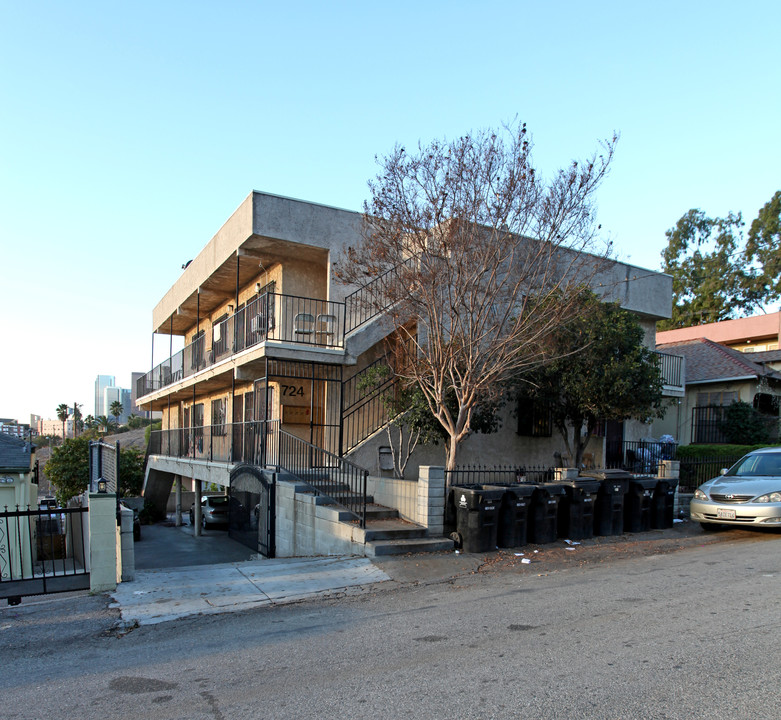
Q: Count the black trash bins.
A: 7